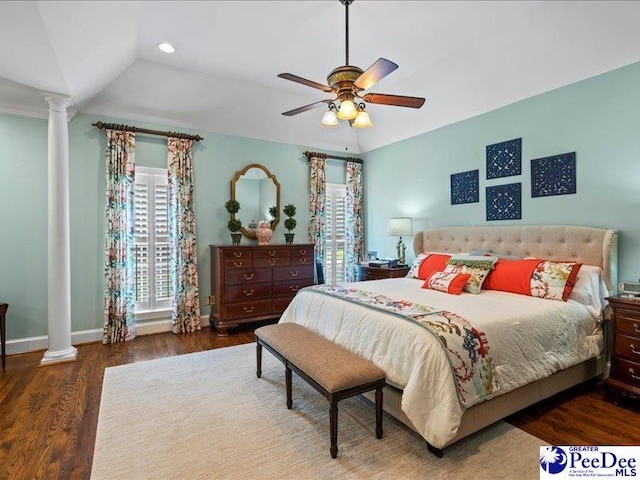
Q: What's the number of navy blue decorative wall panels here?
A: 4